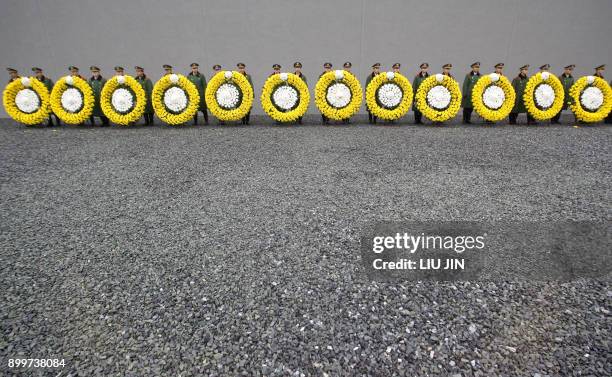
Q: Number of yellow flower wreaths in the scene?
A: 12